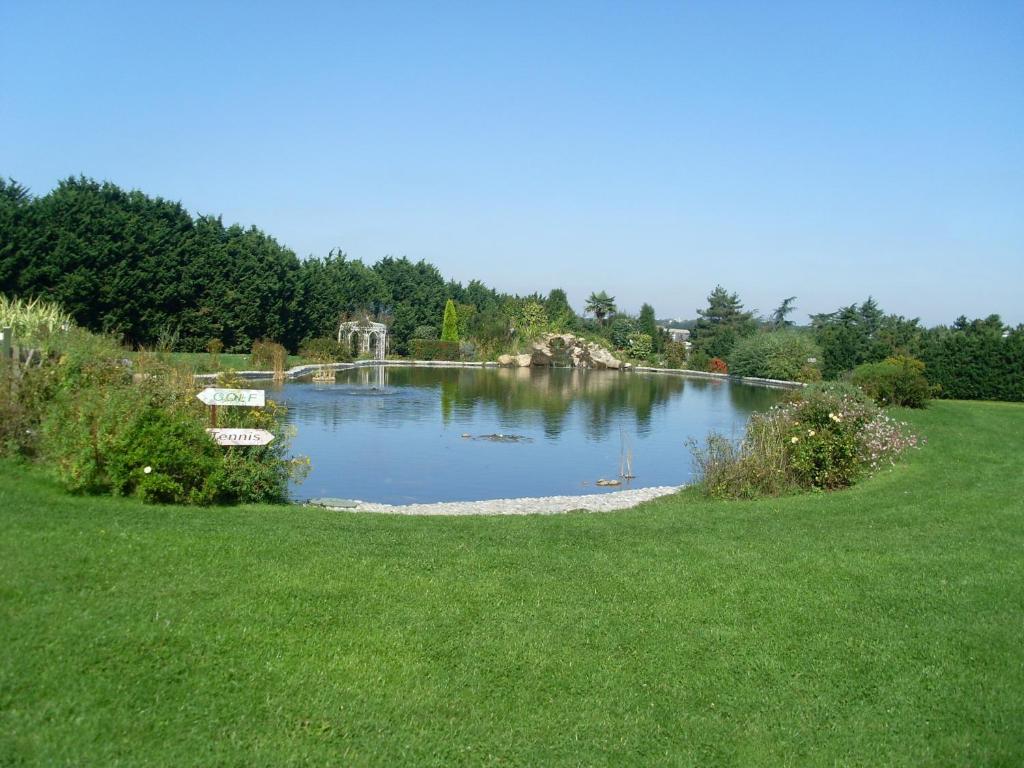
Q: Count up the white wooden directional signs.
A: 2